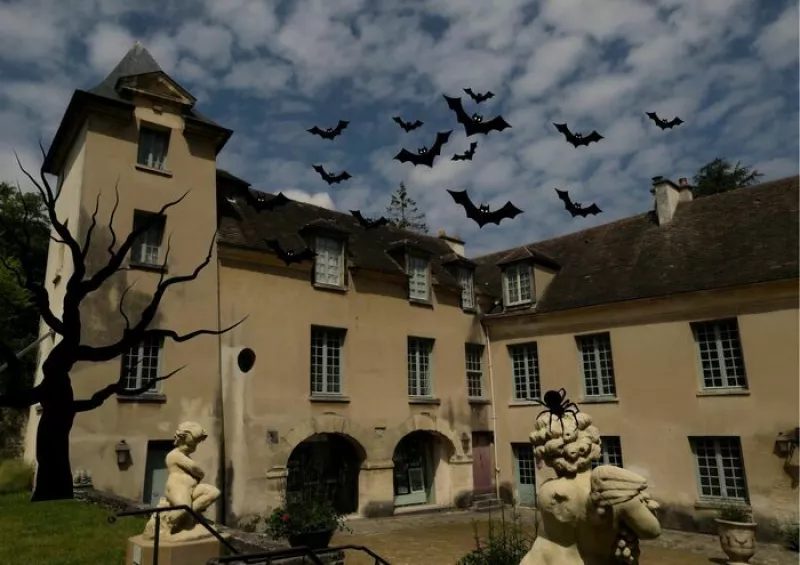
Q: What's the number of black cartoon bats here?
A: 14